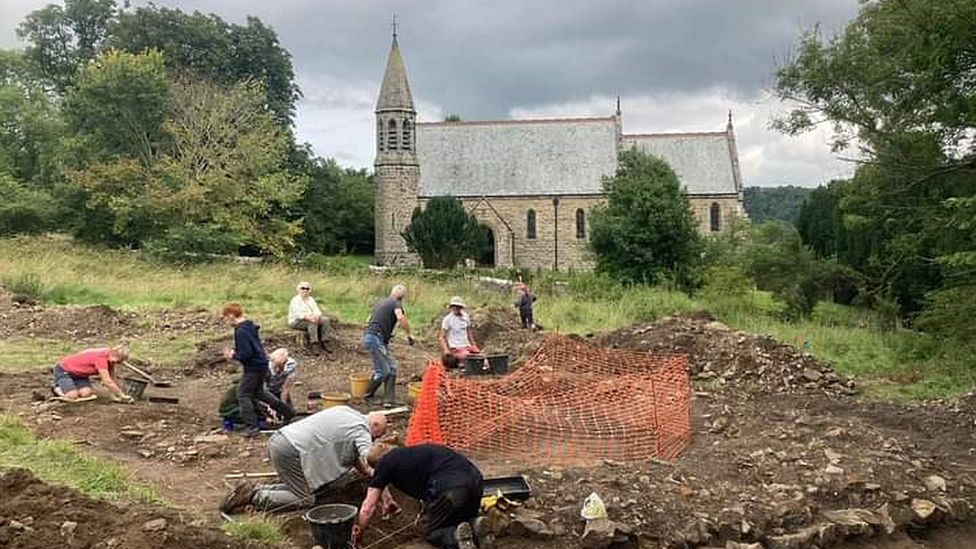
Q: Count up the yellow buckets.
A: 3